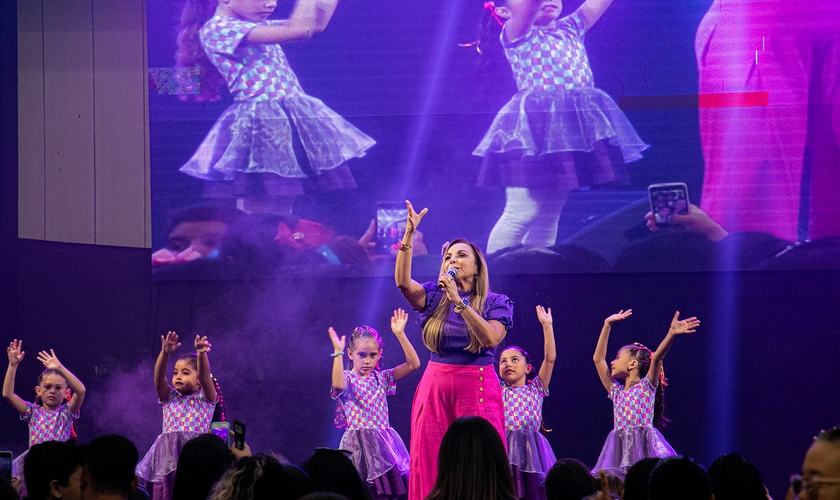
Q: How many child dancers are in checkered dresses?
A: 5